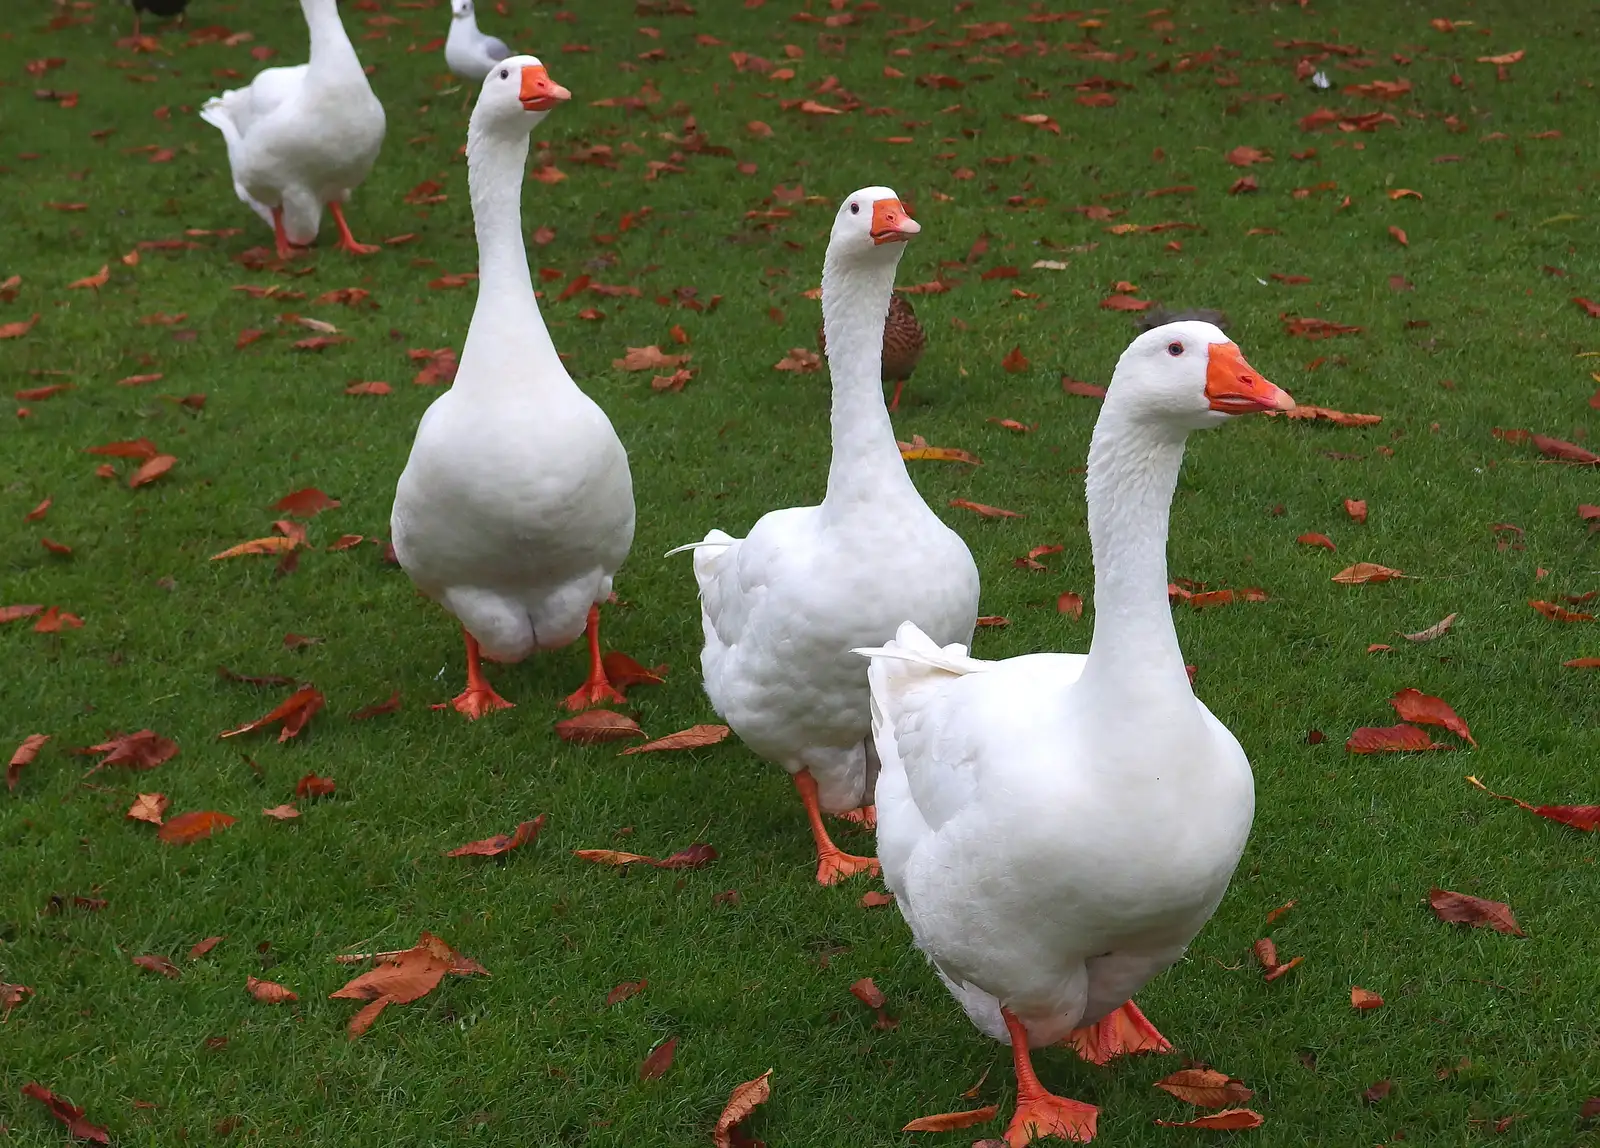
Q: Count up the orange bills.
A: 3